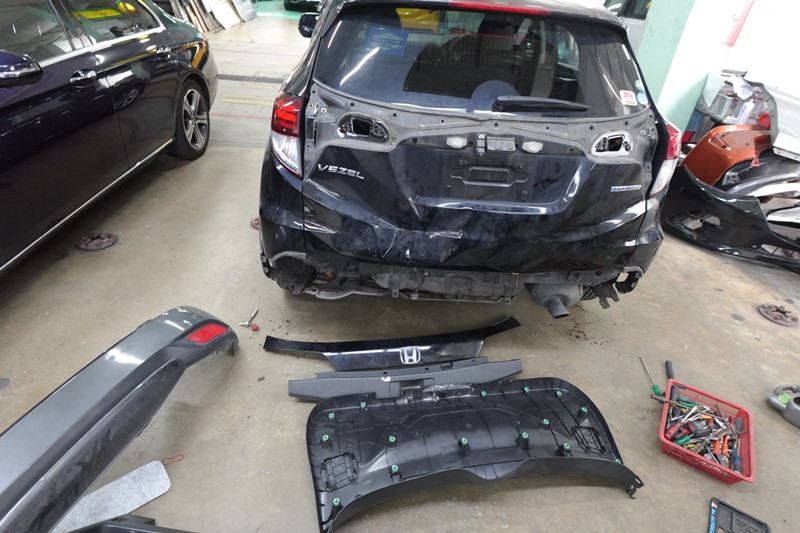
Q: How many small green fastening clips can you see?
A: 15